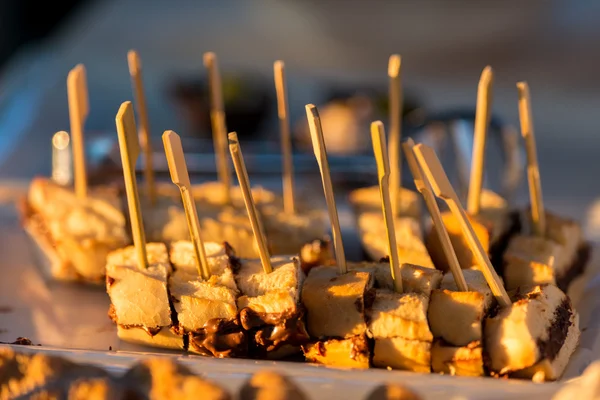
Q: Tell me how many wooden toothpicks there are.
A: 14